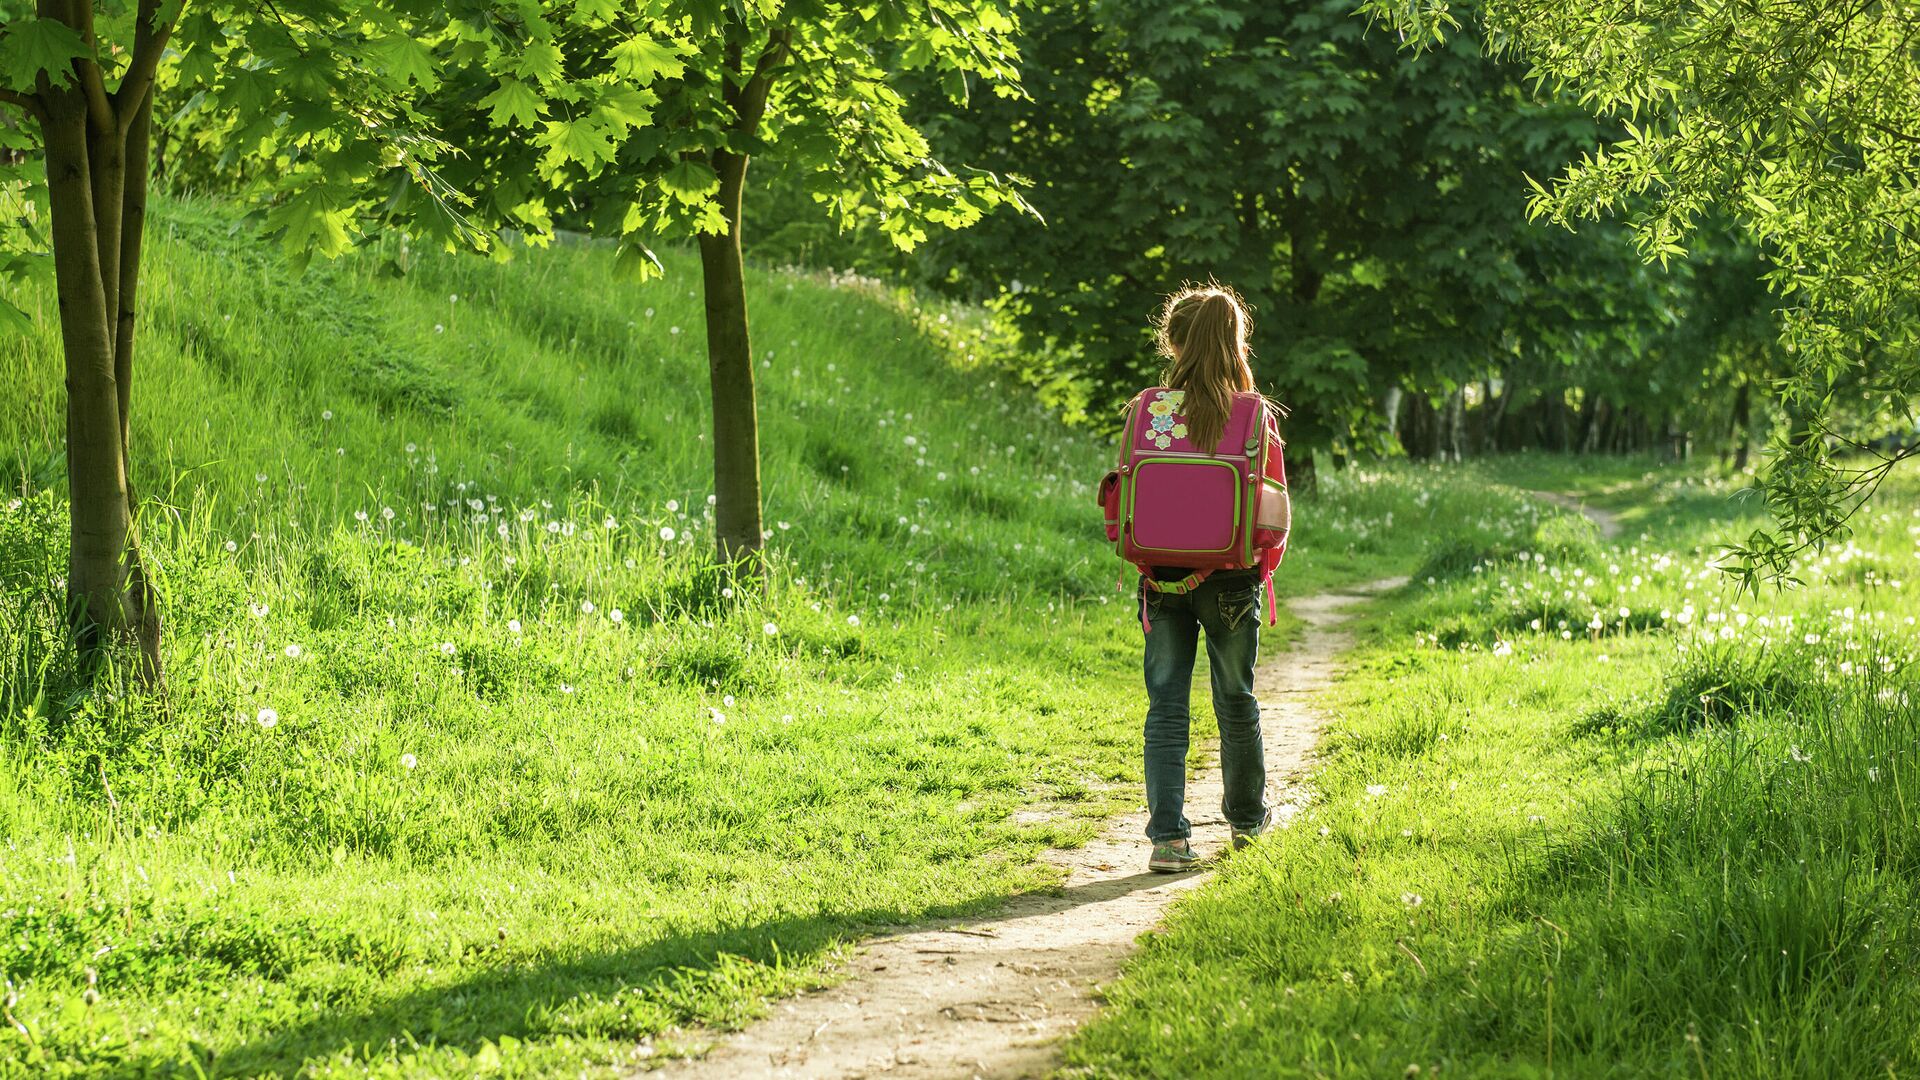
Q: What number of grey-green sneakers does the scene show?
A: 2